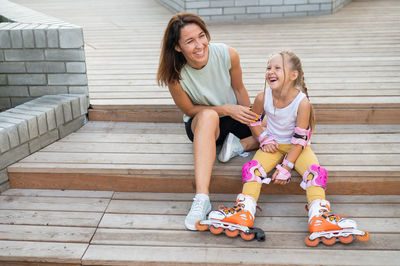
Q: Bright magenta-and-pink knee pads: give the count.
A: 2